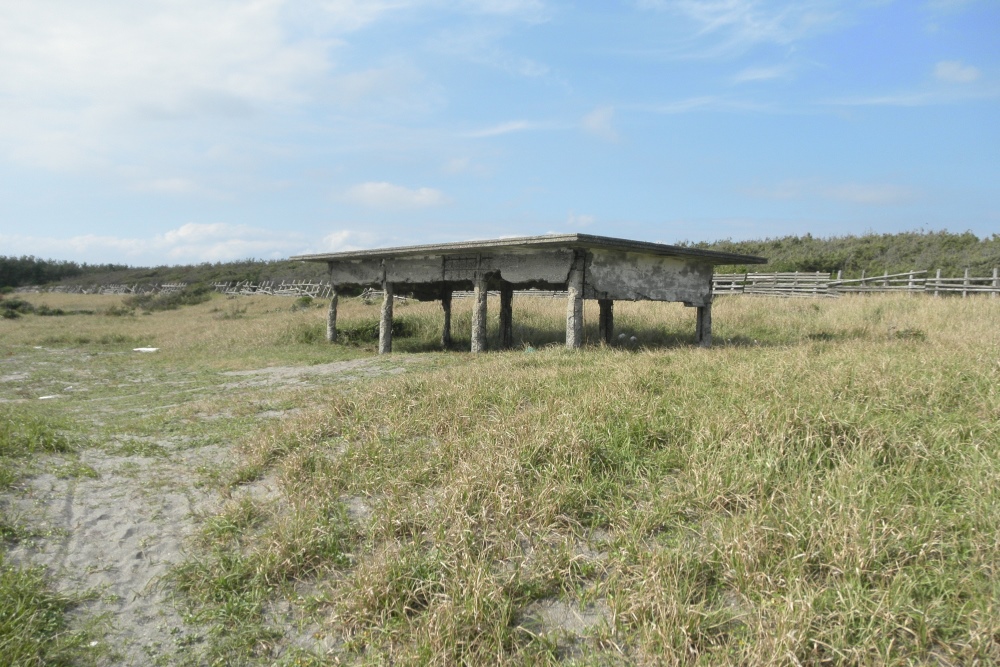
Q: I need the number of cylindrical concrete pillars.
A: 8